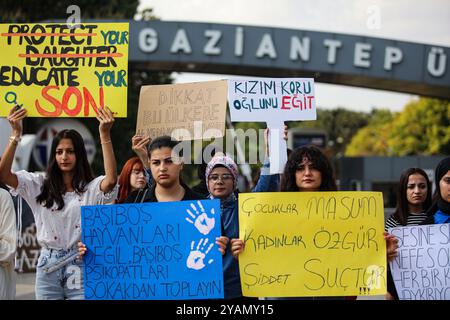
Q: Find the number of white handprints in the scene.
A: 2